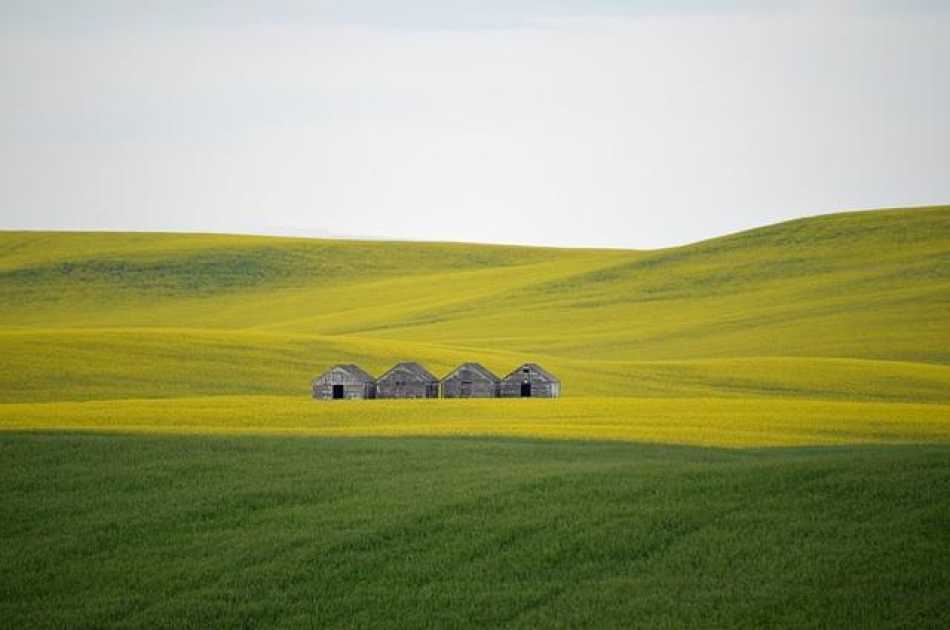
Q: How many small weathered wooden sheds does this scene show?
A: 4